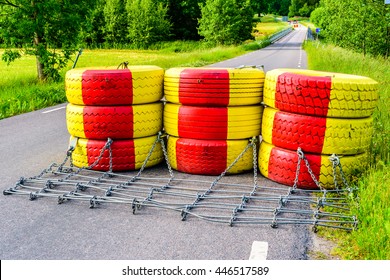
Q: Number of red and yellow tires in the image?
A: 9